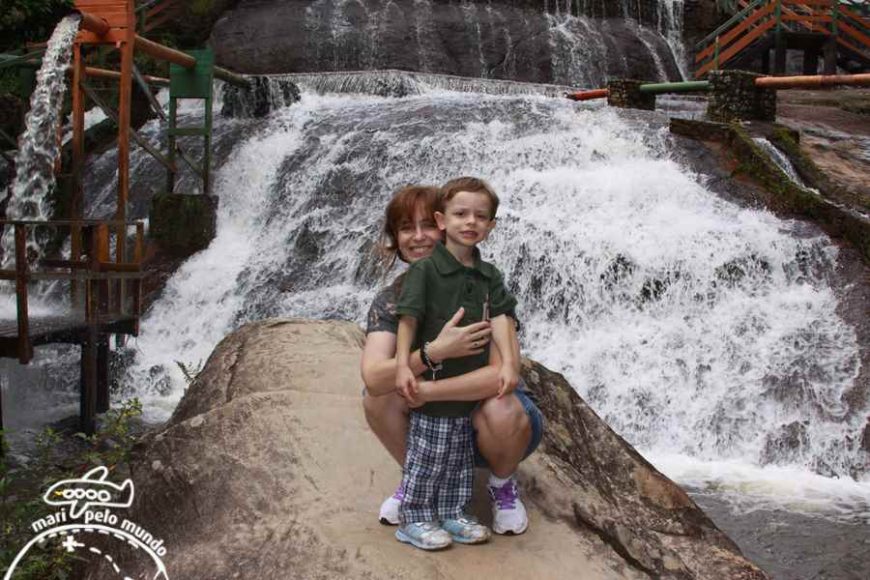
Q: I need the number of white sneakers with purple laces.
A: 2